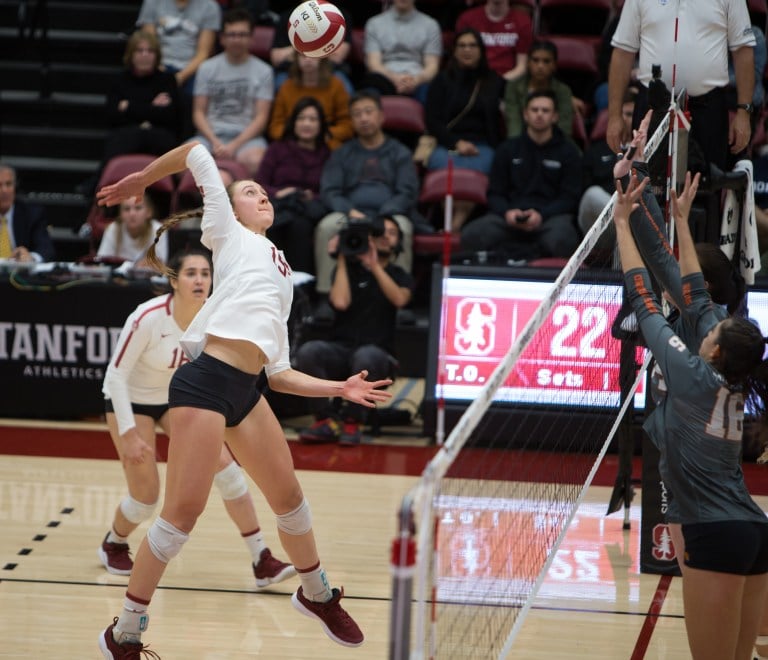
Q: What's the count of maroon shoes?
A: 4